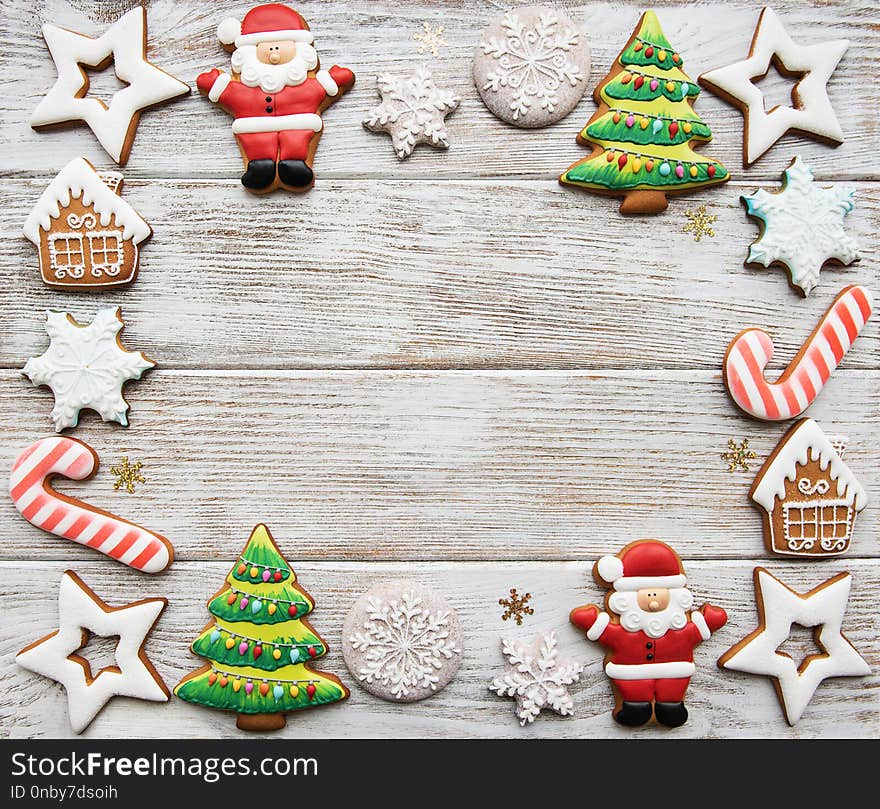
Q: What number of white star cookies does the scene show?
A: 4